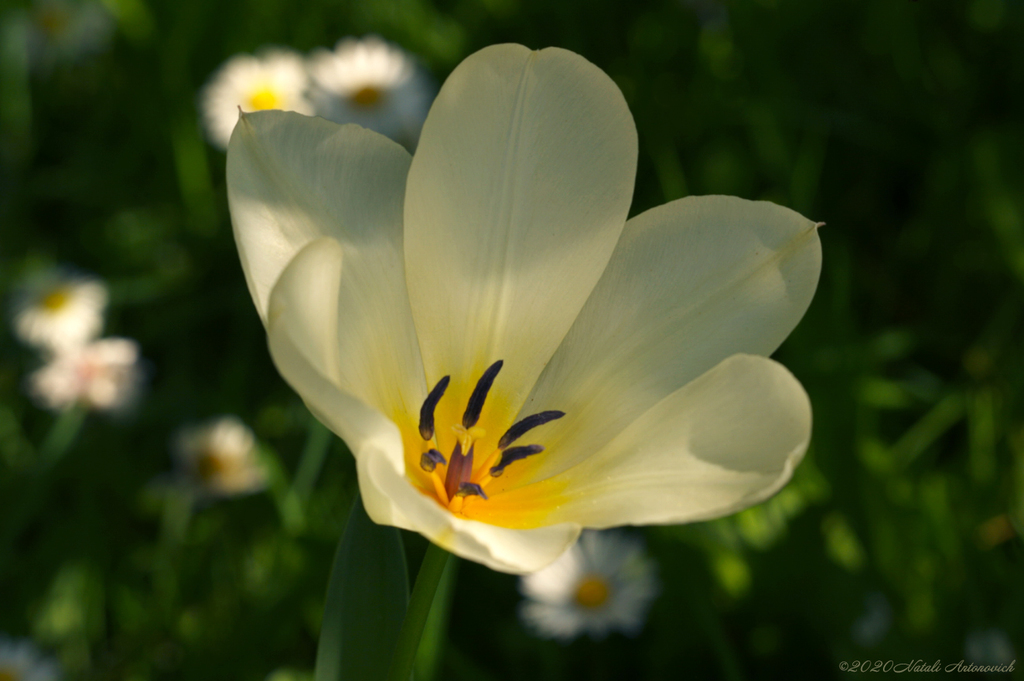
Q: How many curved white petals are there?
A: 6